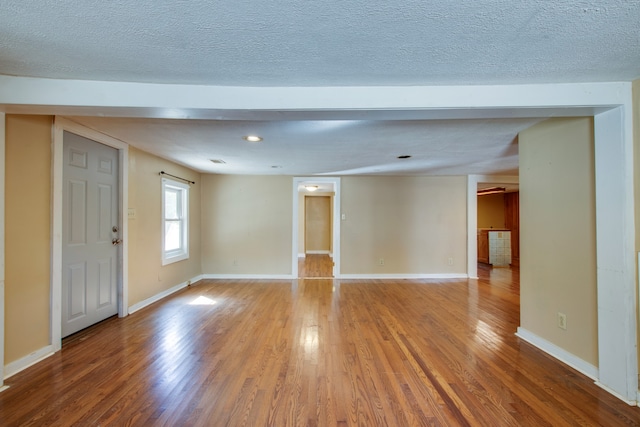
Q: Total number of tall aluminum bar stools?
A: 0